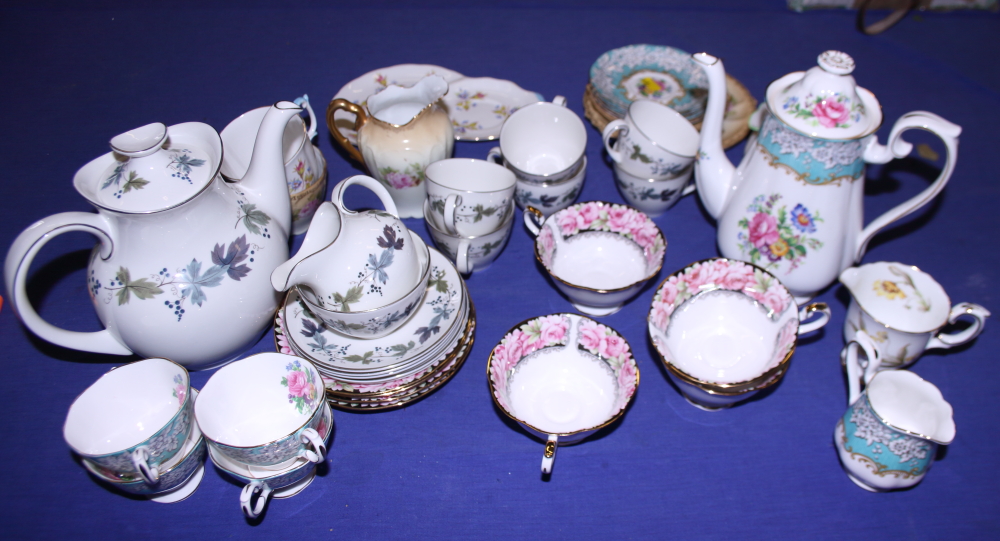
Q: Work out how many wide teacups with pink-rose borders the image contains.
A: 4